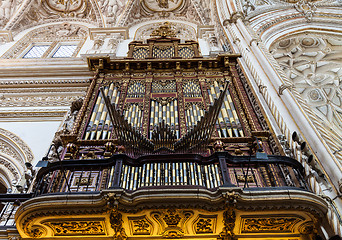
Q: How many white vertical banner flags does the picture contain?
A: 0